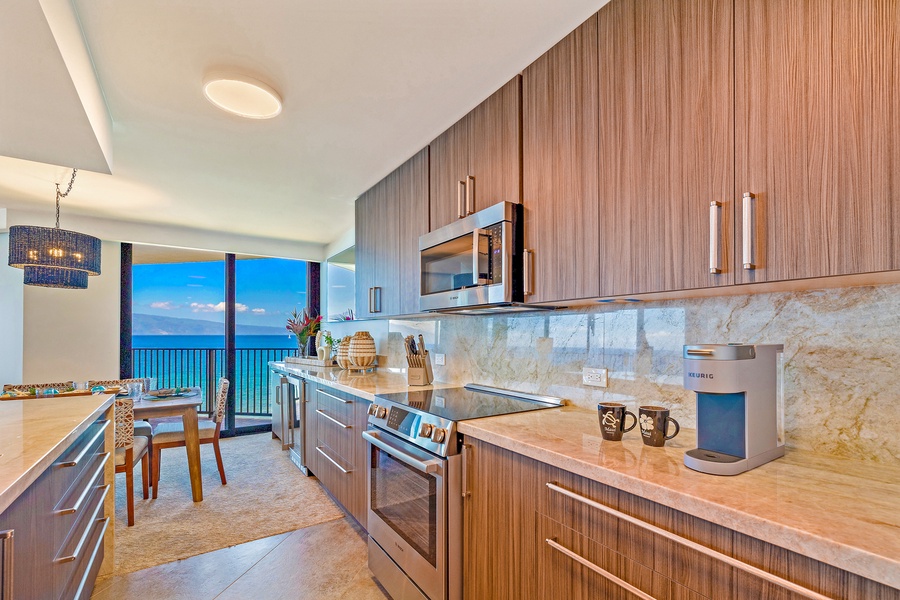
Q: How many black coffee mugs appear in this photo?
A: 2